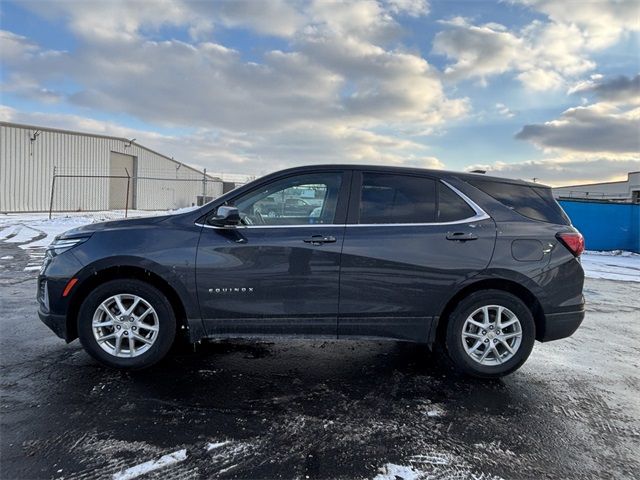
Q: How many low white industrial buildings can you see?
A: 2